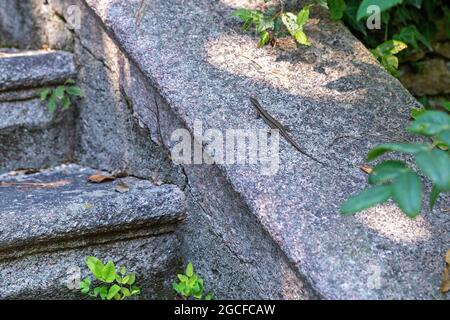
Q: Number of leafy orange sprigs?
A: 0